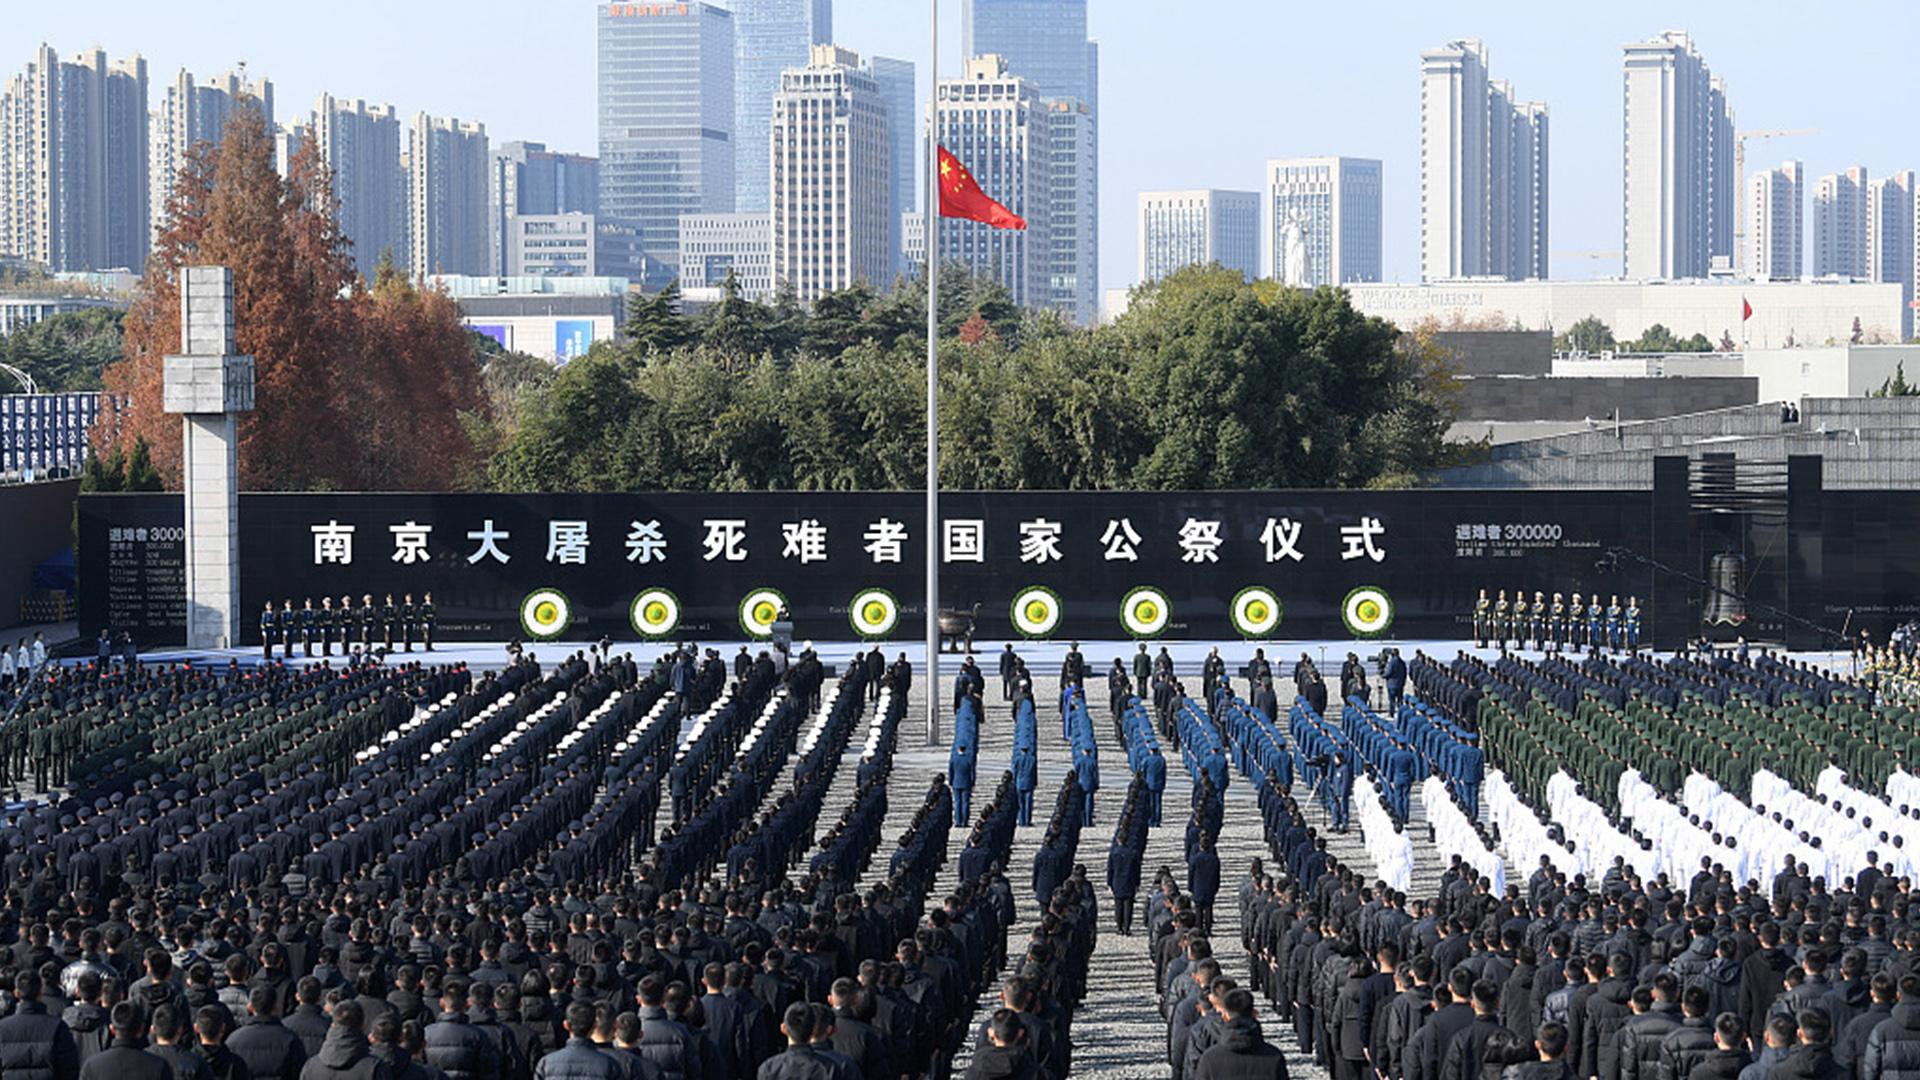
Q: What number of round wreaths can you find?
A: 8